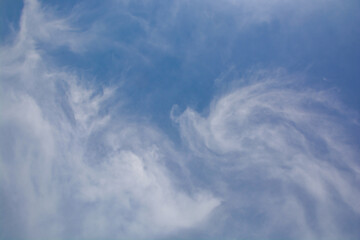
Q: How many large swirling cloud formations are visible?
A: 2